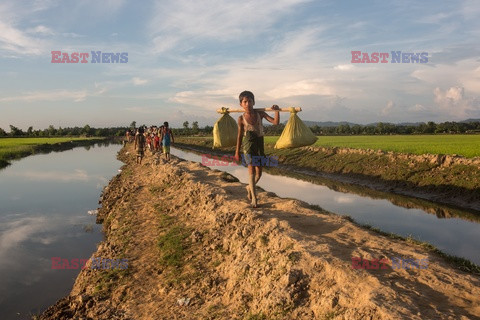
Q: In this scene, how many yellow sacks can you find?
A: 2